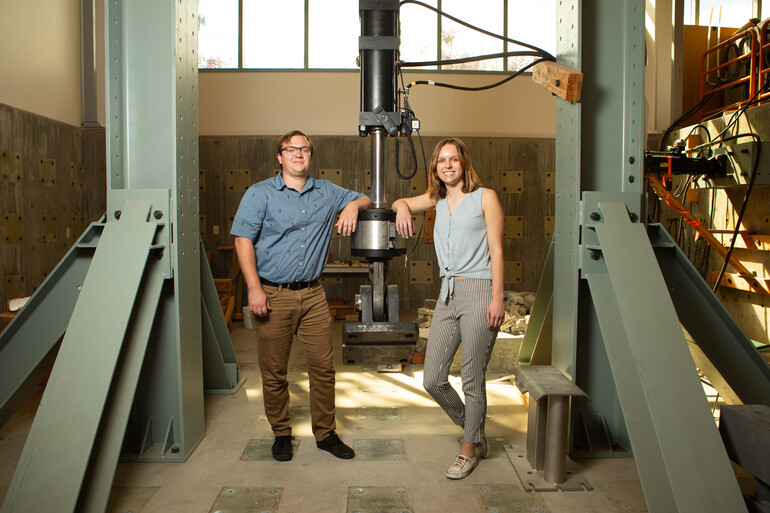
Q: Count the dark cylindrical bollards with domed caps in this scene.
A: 0